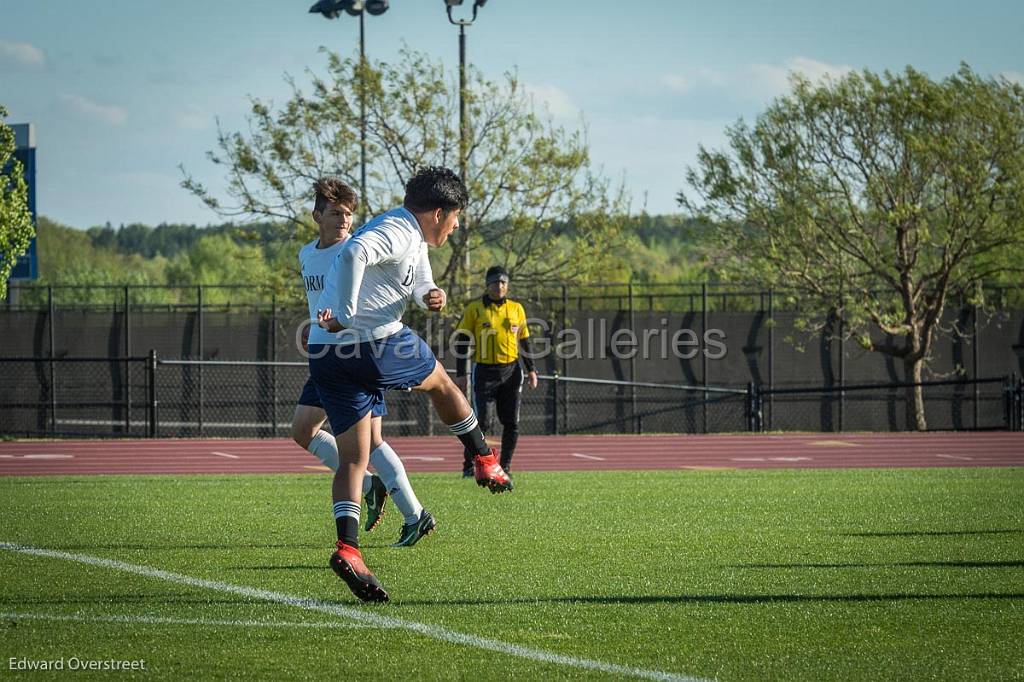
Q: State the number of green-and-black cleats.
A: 2